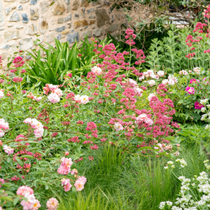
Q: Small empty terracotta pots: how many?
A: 0